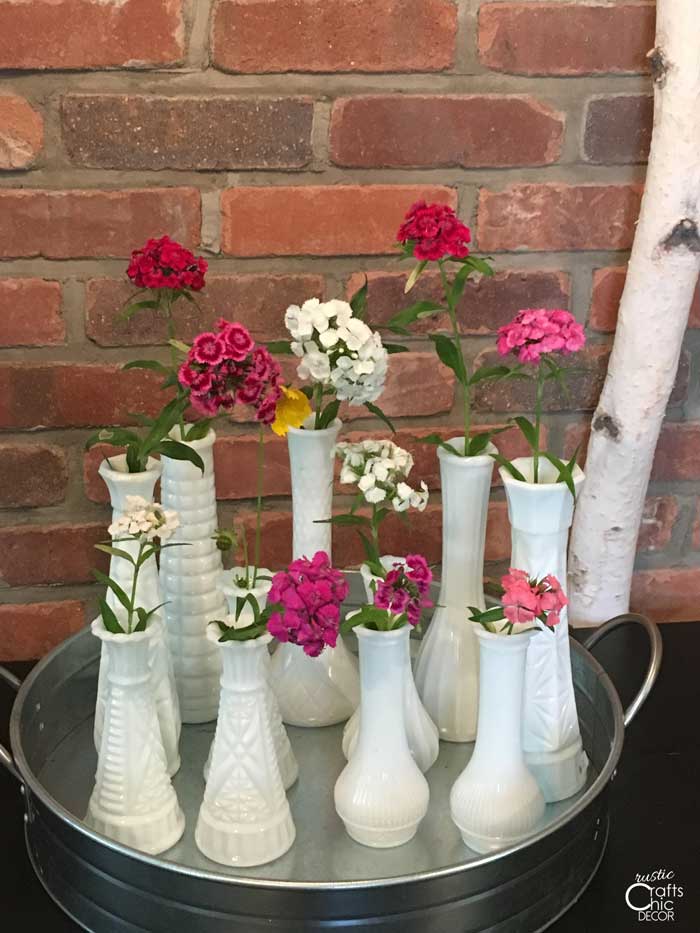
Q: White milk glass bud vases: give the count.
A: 11